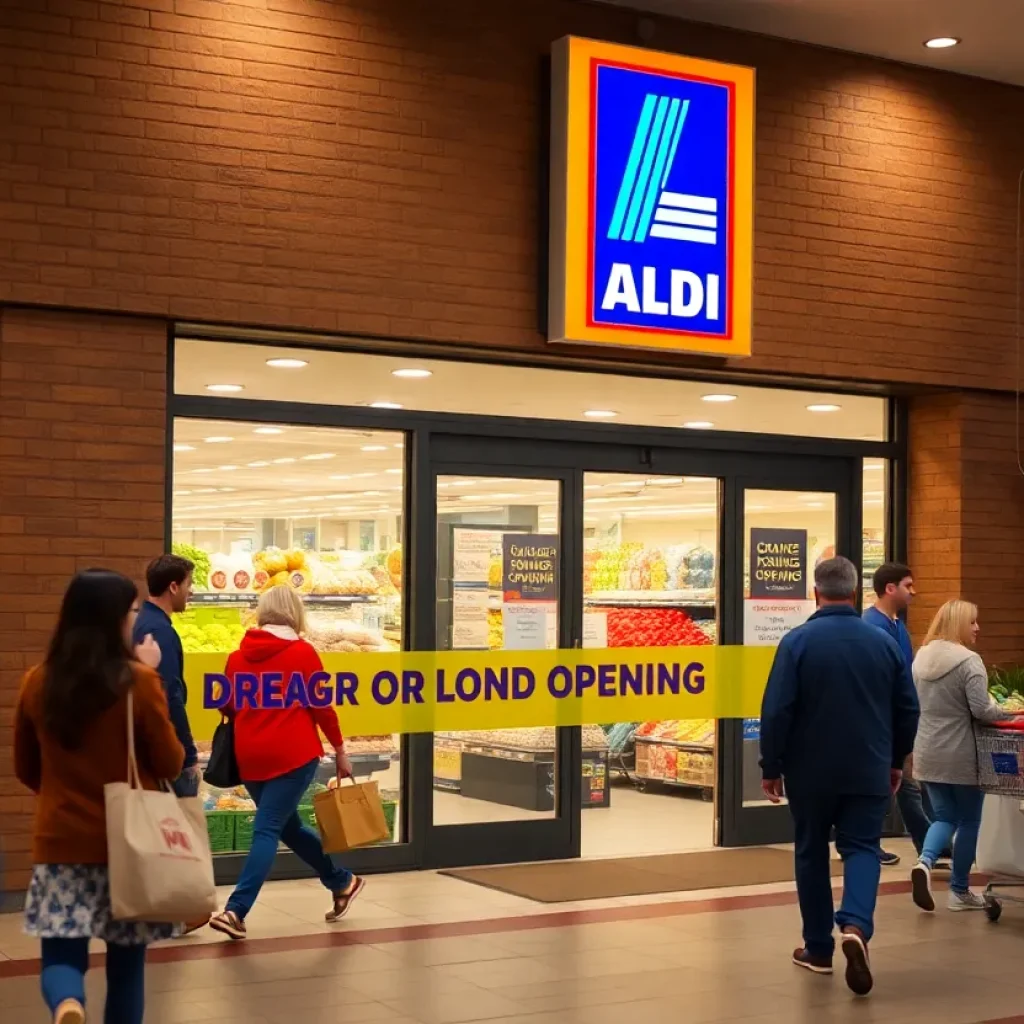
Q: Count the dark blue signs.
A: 2